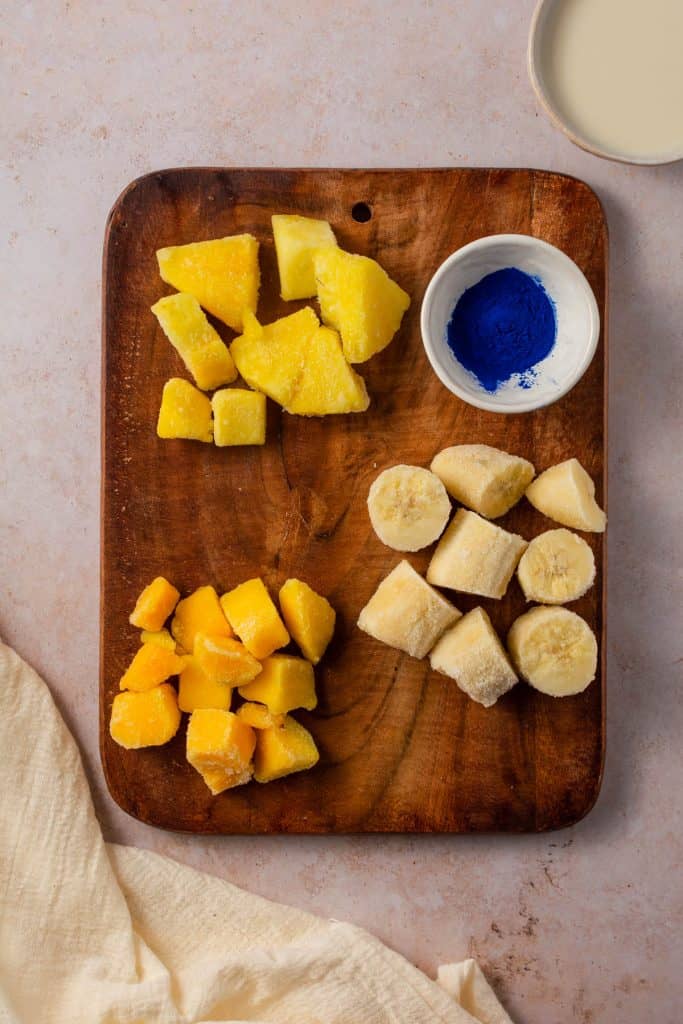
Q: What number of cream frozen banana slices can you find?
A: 8